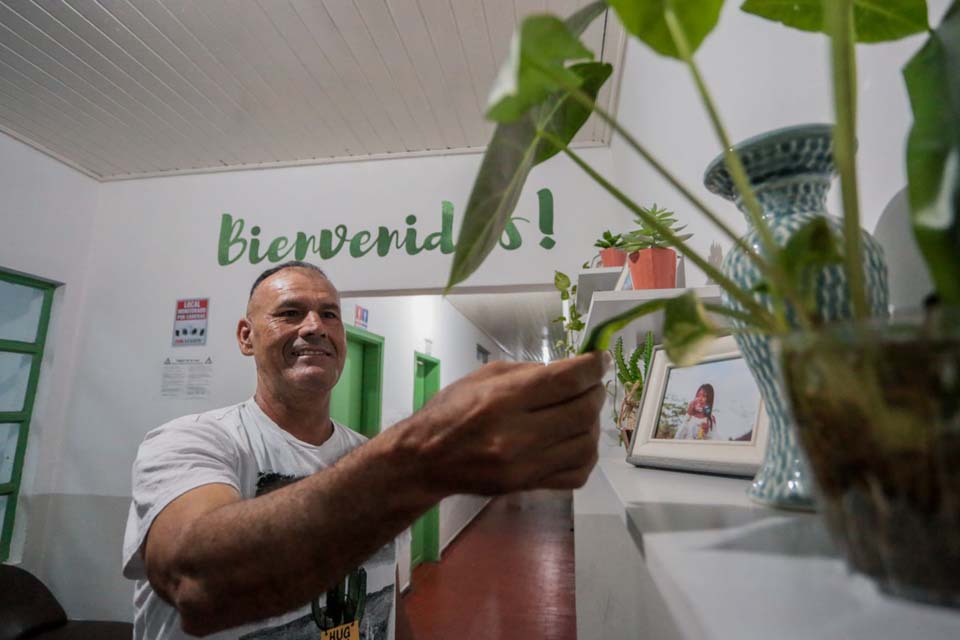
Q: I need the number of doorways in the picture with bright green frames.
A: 2